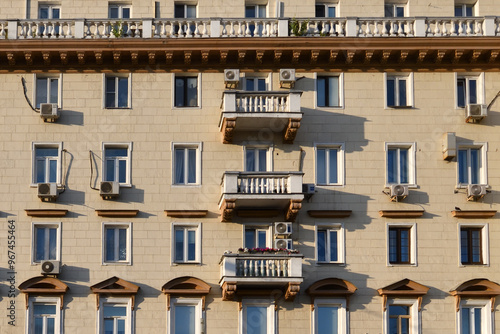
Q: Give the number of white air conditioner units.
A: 12